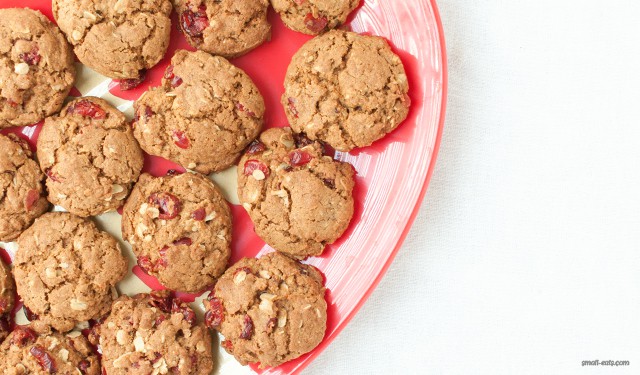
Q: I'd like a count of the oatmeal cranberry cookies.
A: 15